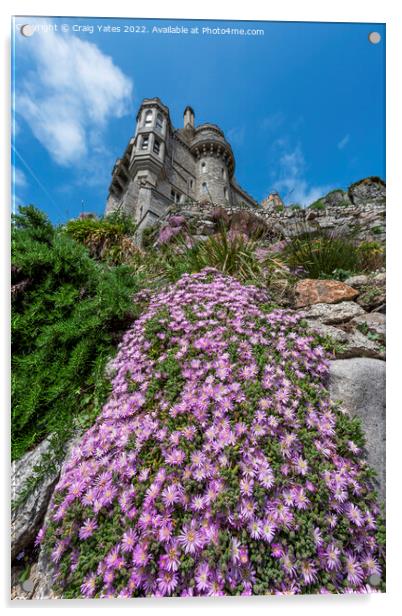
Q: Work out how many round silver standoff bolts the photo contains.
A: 4